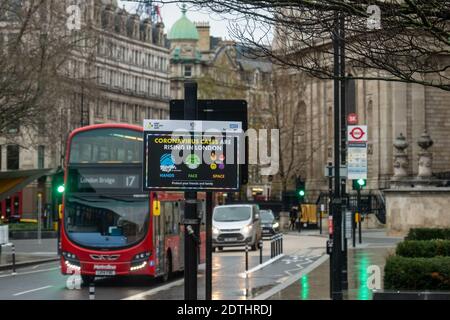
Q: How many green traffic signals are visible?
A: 3